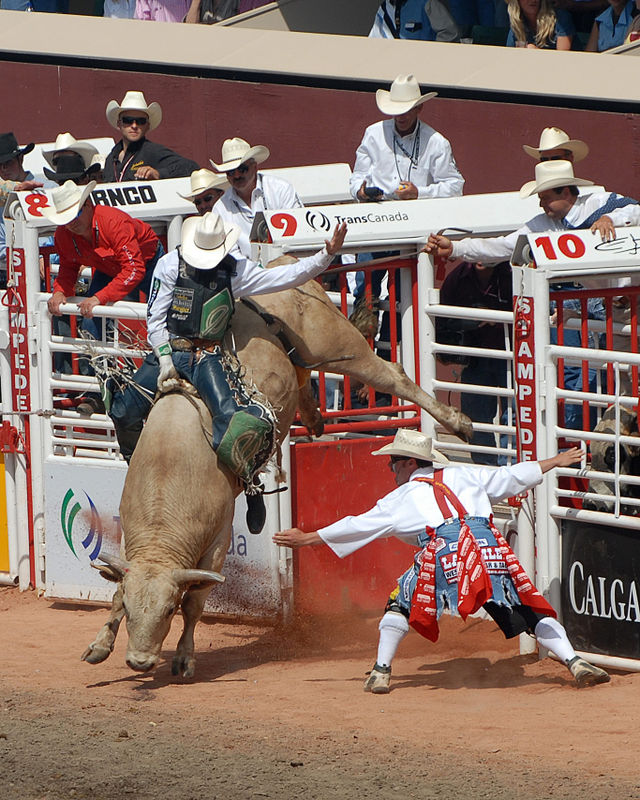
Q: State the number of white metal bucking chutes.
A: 3